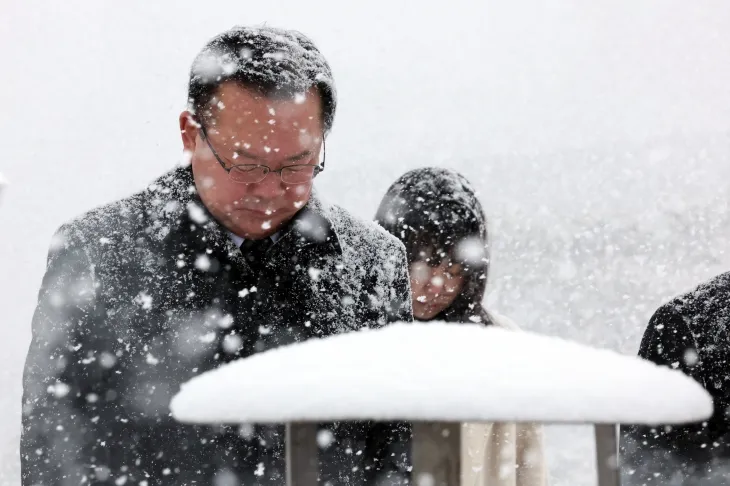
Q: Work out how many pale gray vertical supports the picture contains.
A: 3